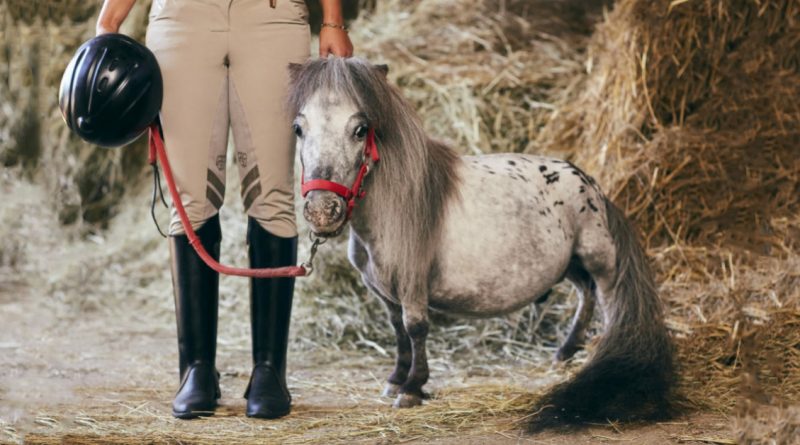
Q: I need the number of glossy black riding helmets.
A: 1